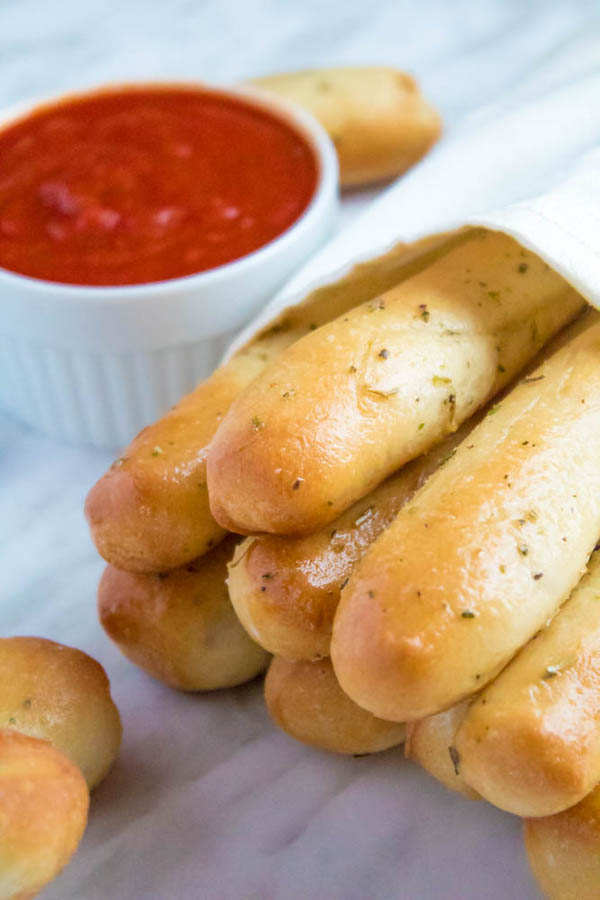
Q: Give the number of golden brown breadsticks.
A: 12